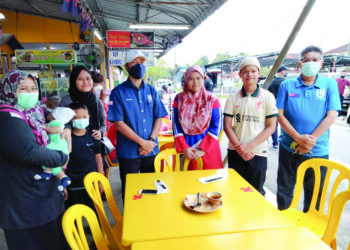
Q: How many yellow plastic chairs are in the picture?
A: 5